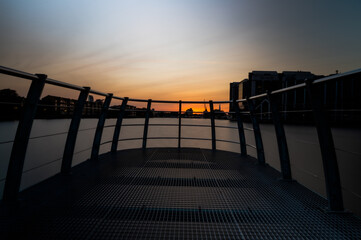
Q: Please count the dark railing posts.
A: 11